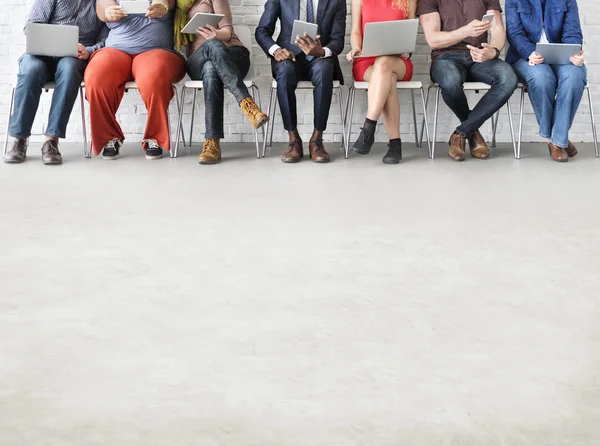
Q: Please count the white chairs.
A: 7